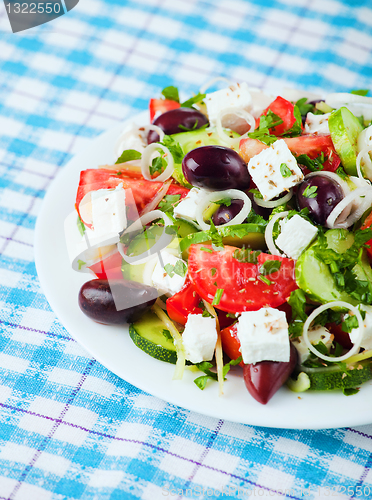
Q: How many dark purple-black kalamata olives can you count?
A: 6